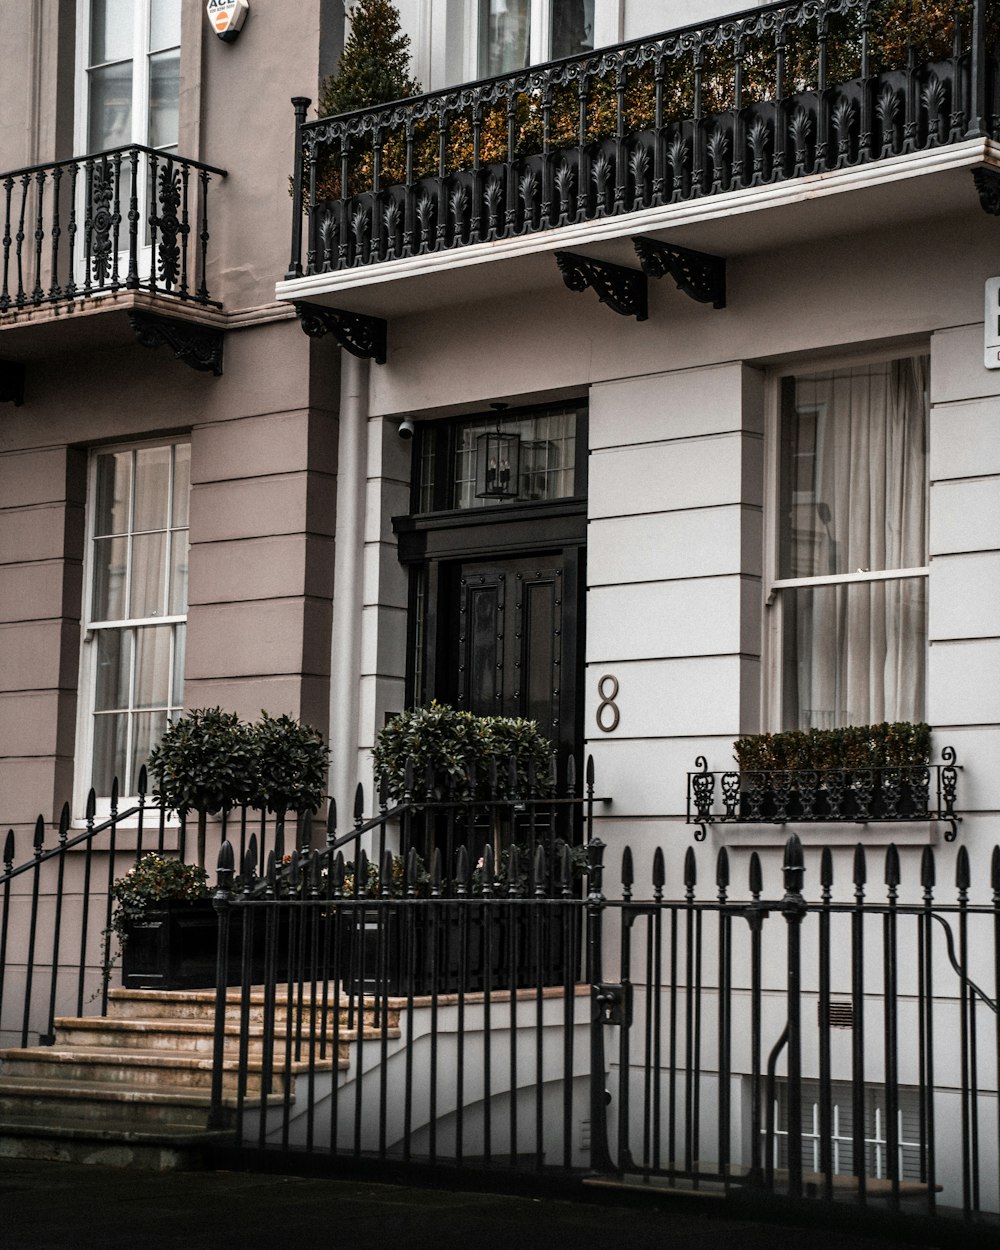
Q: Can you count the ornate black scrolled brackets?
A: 6